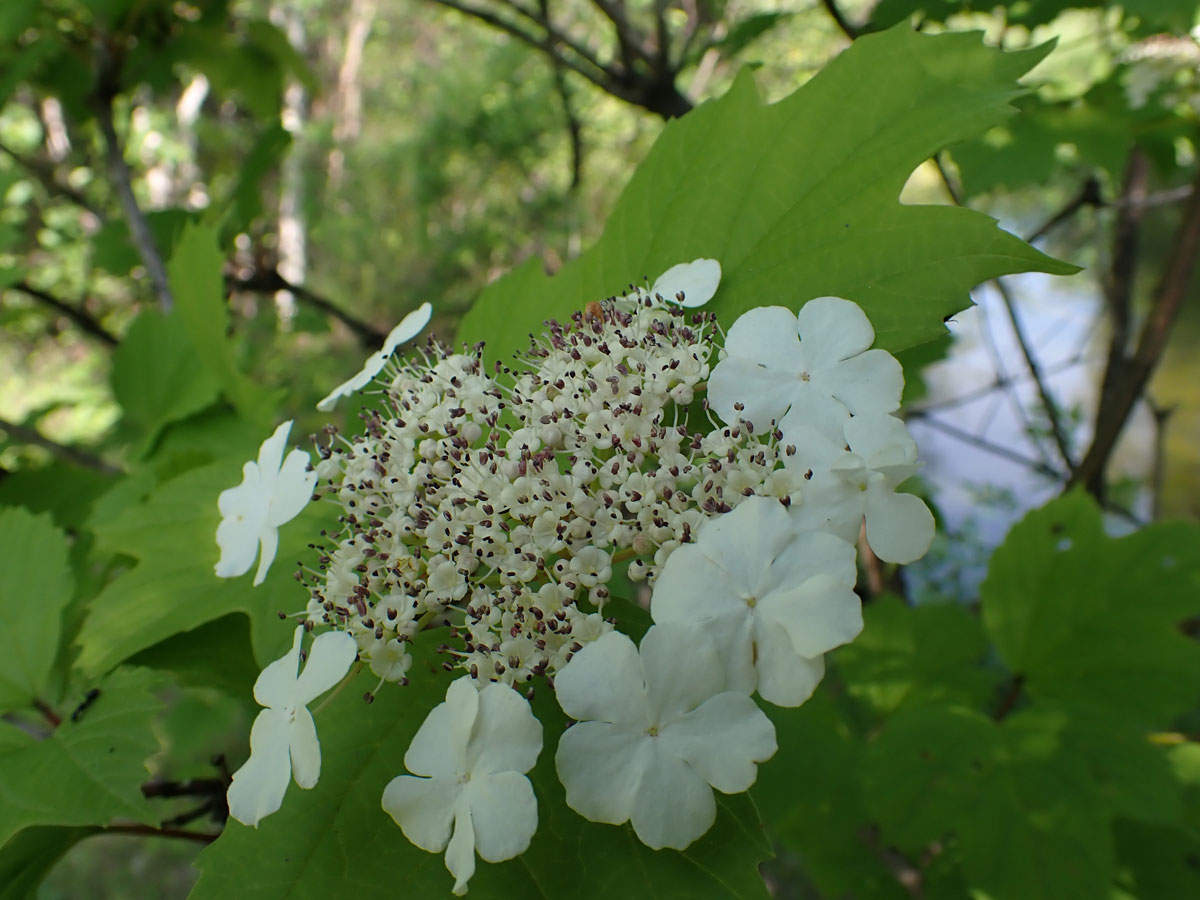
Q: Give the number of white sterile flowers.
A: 9